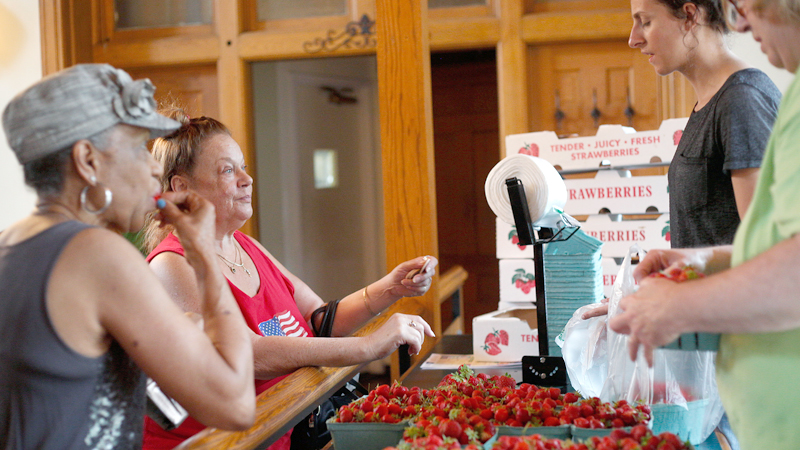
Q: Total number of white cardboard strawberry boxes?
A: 5